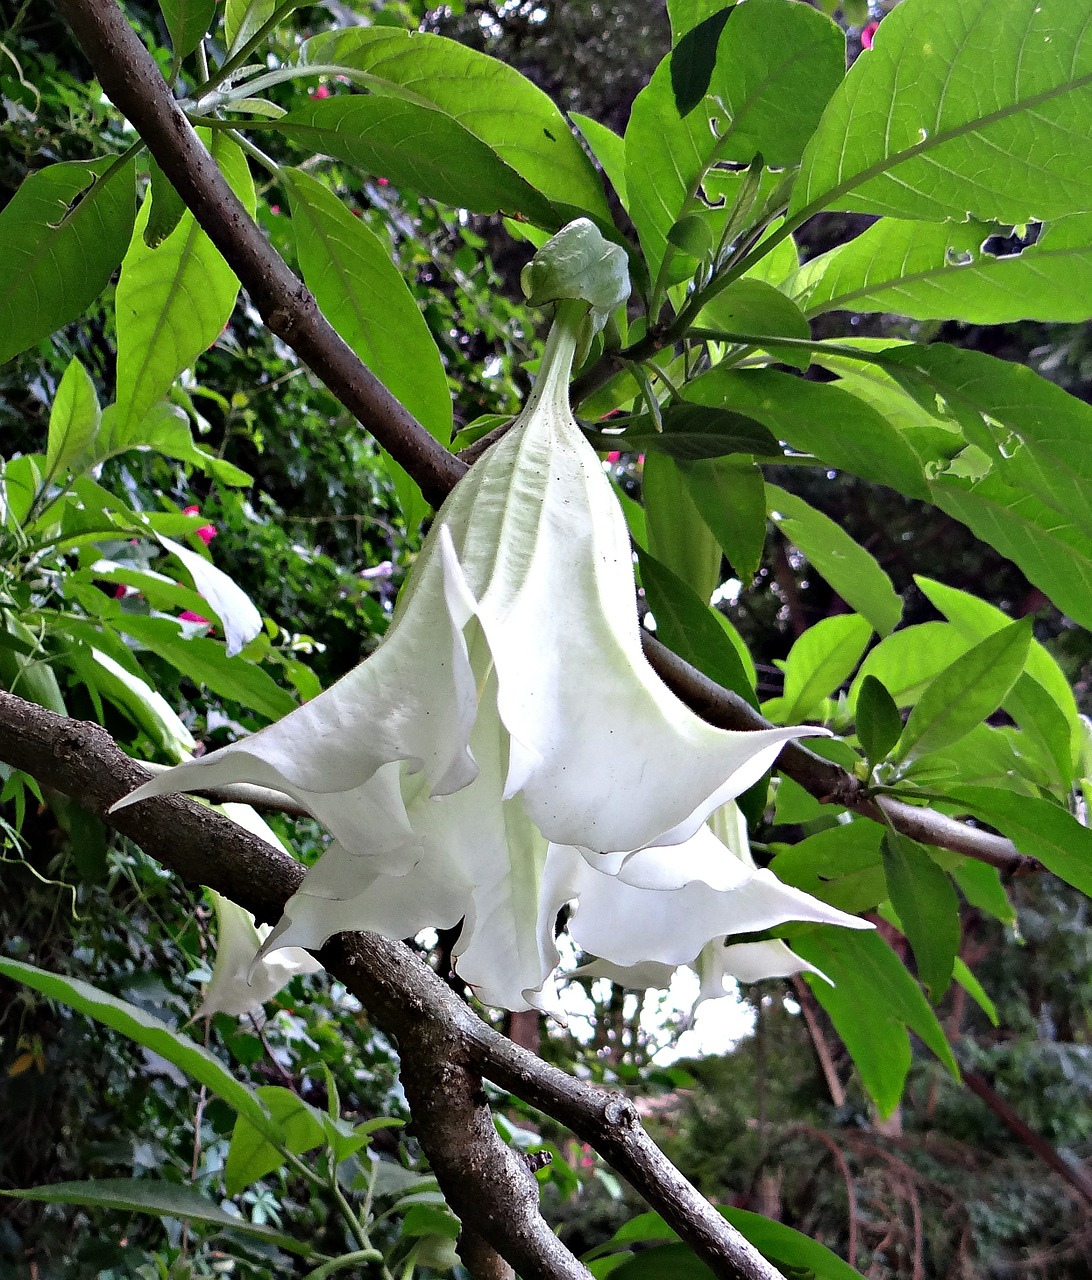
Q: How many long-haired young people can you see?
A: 0